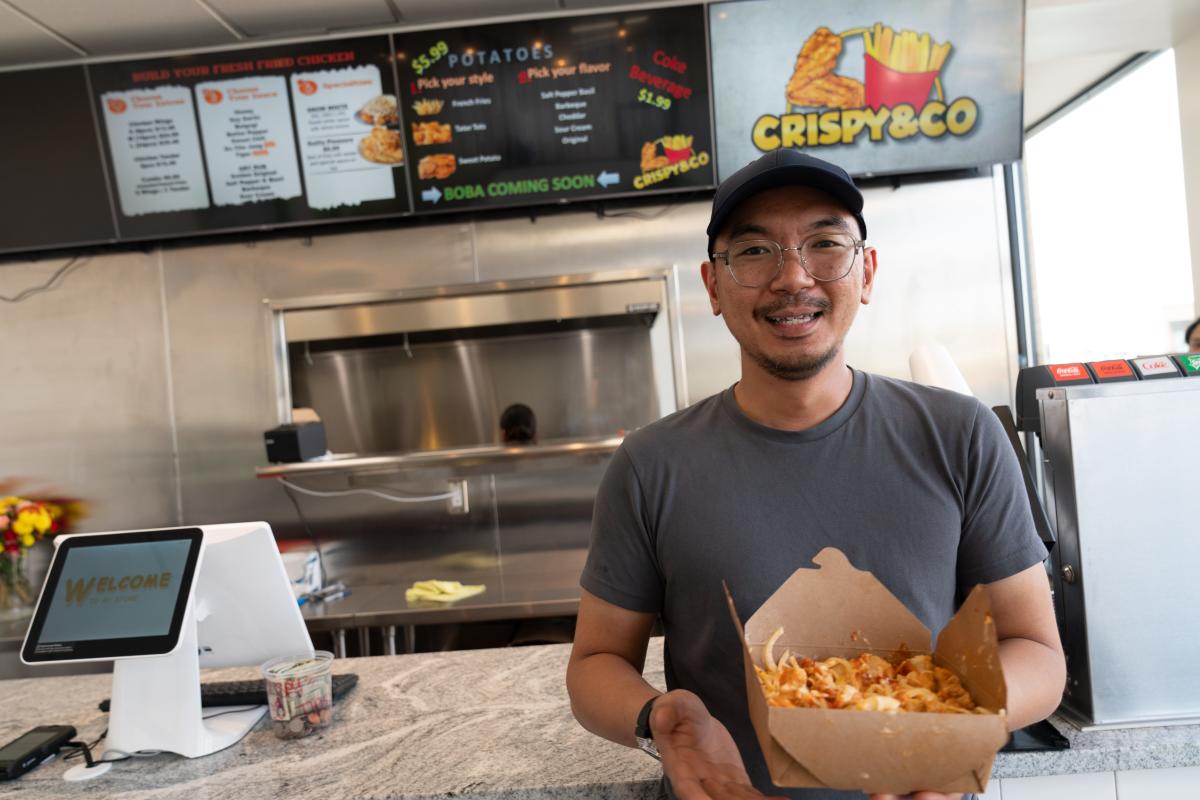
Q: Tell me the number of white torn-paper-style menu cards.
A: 3